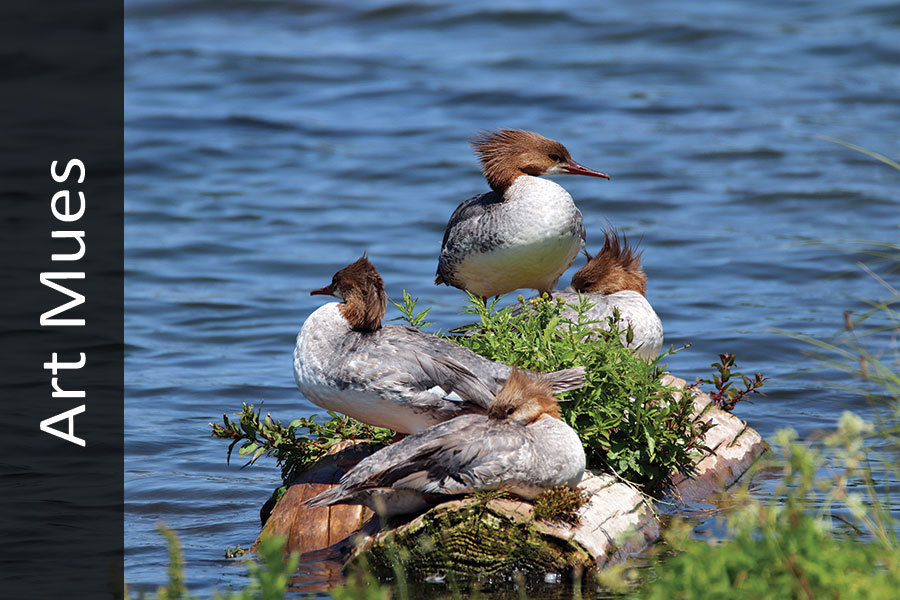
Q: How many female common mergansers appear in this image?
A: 4